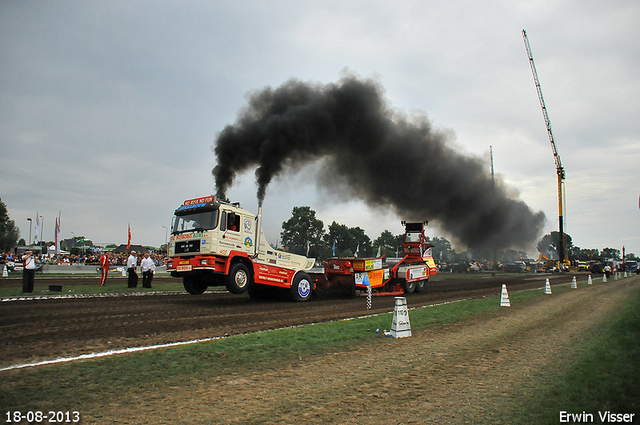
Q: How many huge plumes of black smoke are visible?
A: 2